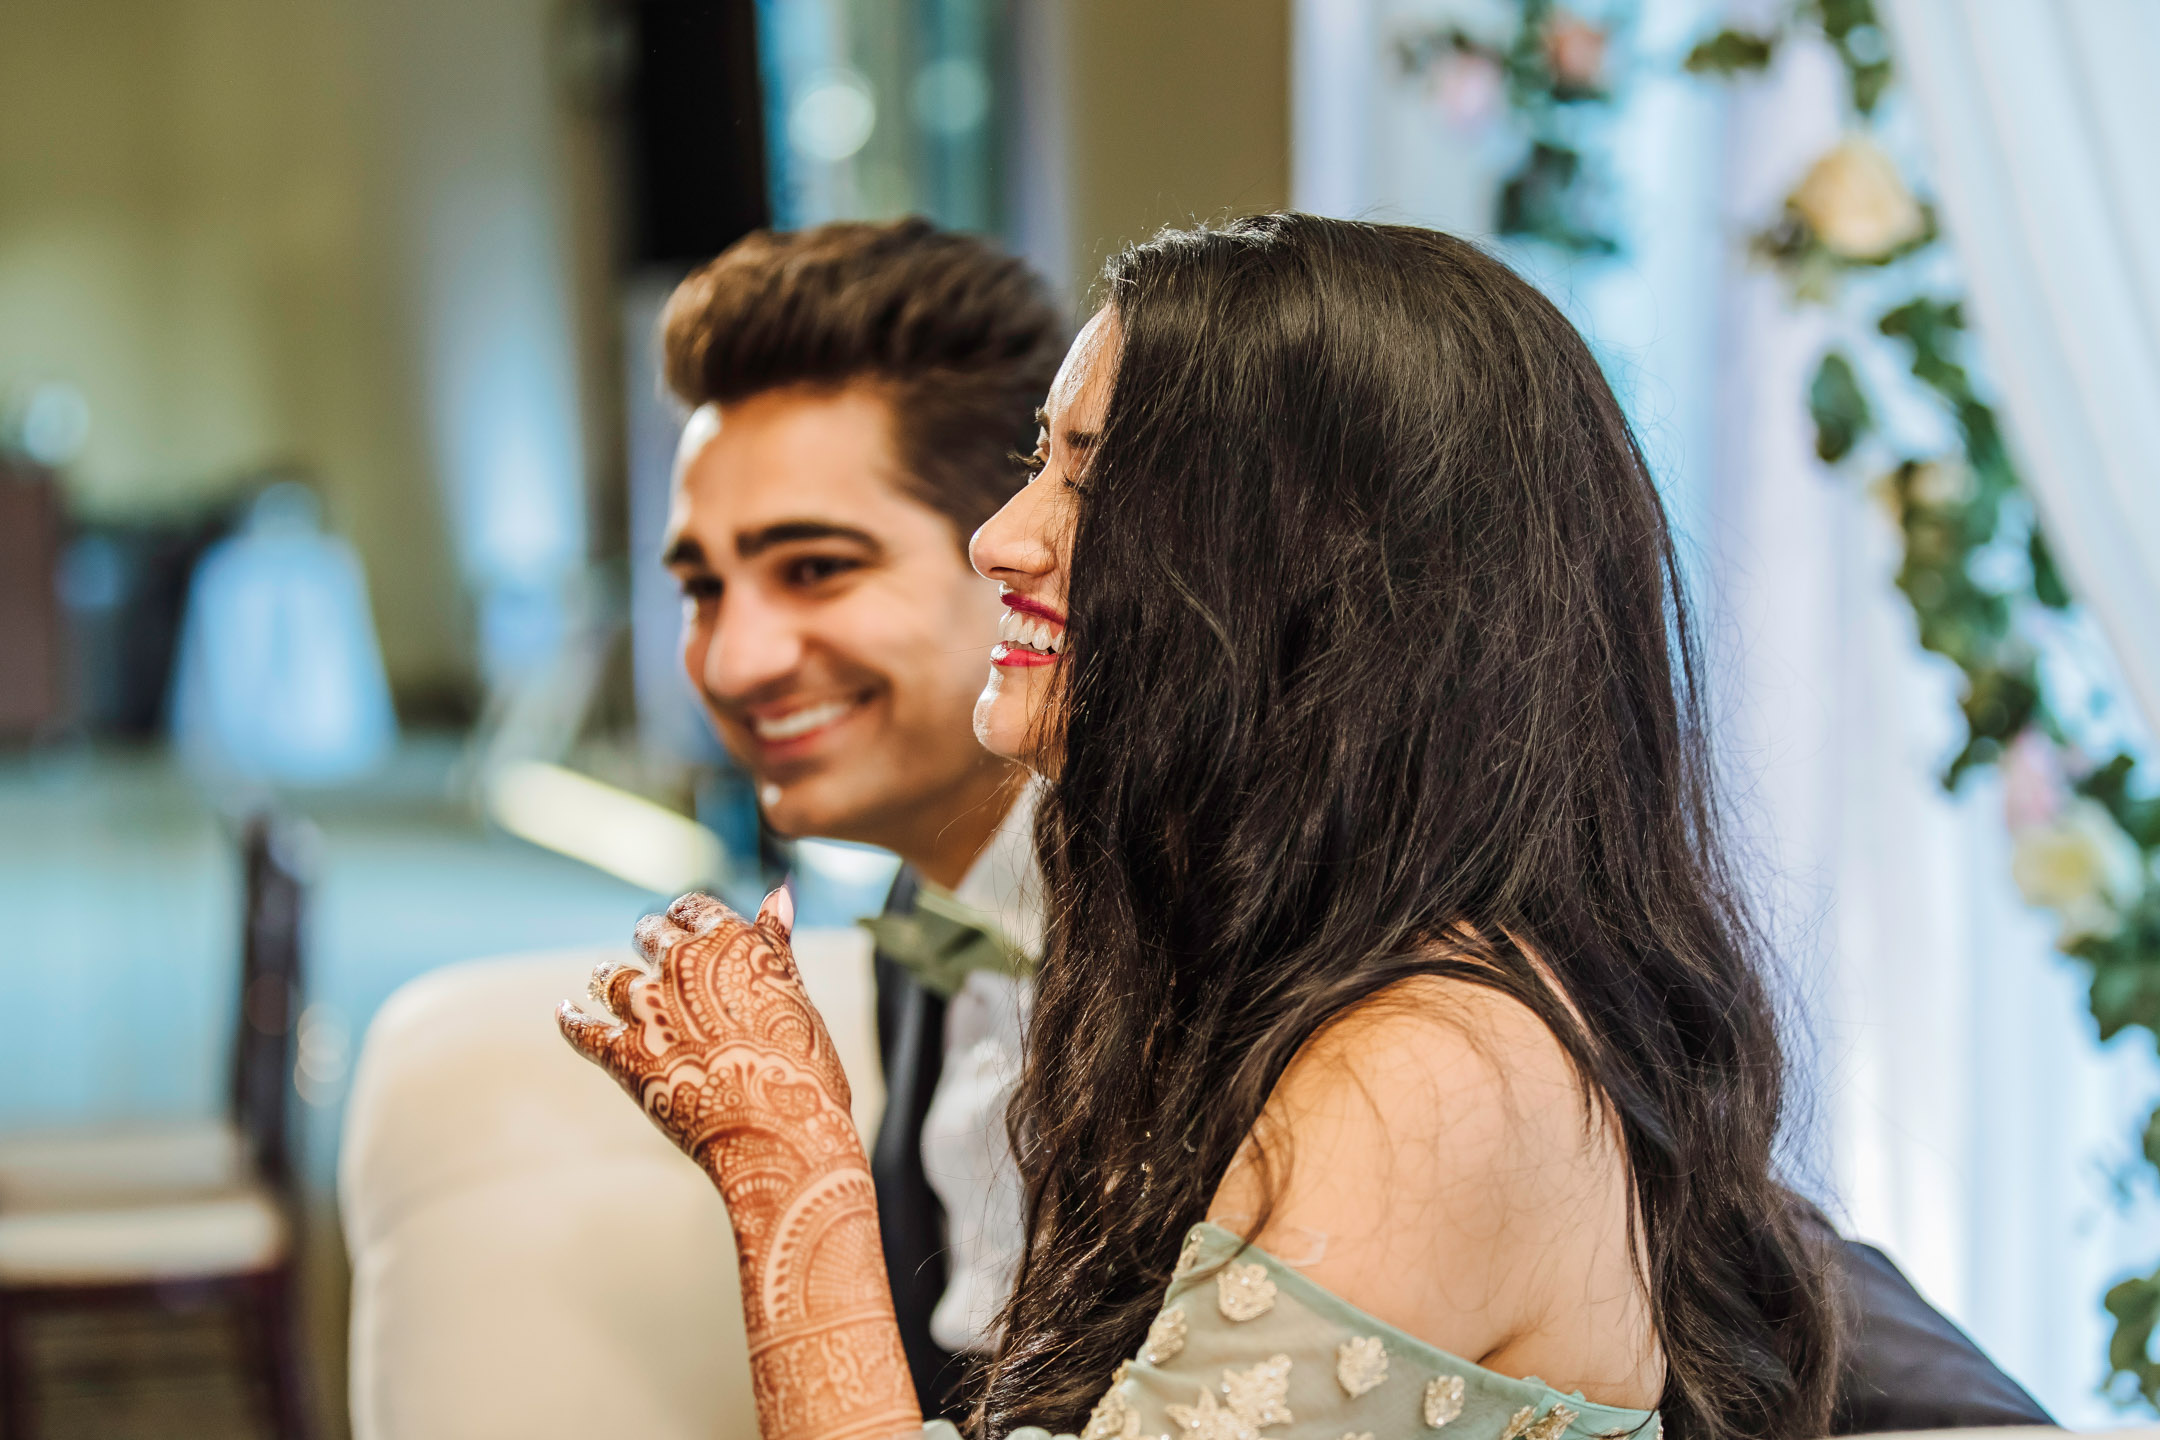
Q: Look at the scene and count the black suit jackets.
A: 1